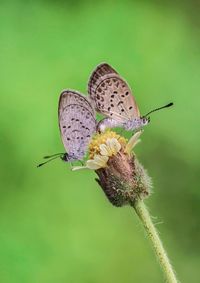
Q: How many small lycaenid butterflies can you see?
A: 2